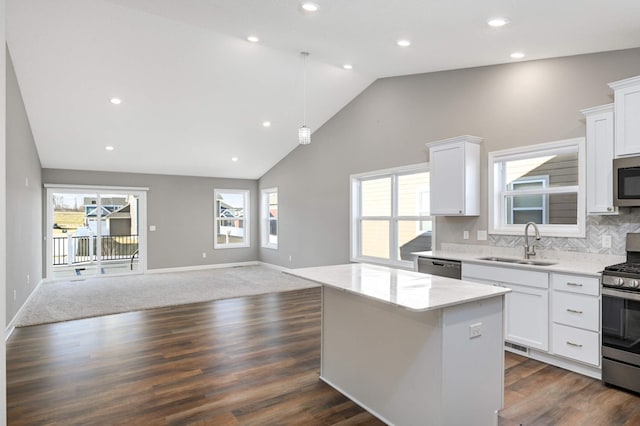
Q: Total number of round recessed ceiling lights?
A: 10